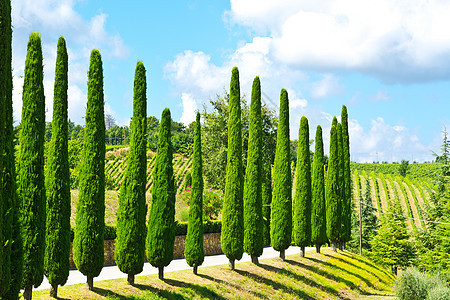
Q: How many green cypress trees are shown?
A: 15